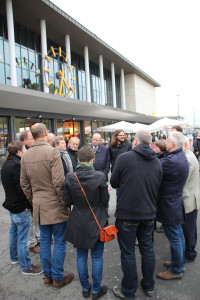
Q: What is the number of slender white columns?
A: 7